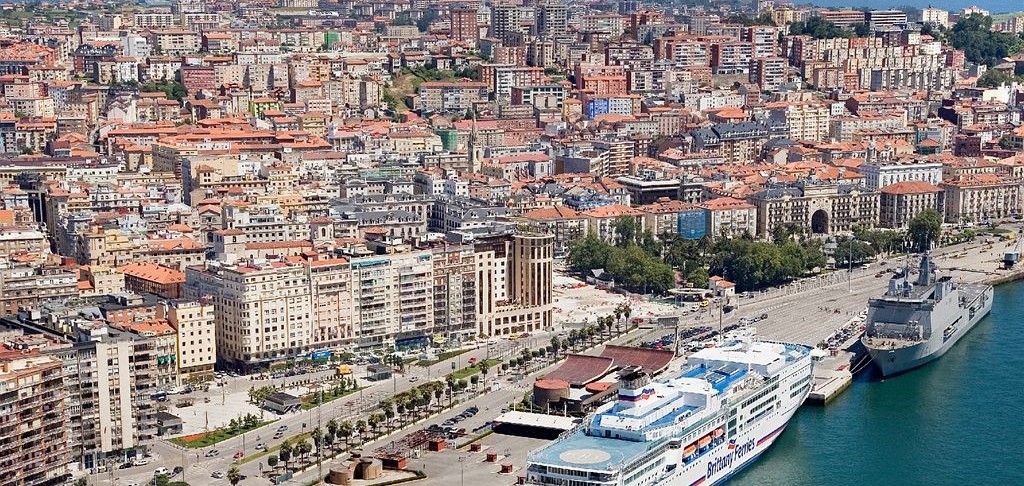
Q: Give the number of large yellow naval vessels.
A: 0